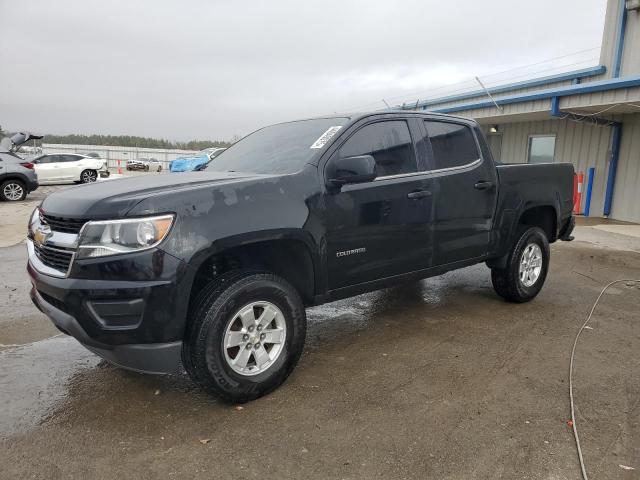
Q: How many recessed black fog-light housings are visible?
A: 1